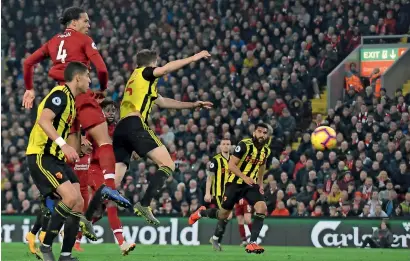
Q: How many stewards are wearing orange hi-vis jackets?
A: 2